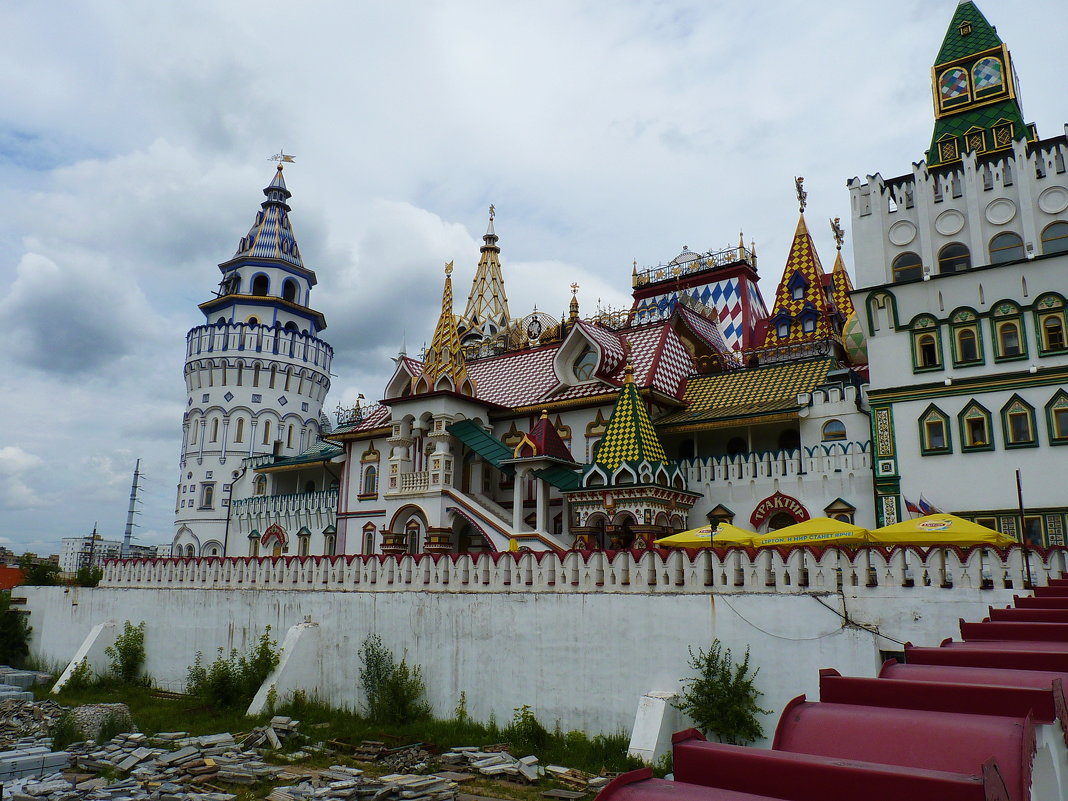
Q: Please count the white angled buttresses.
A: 3